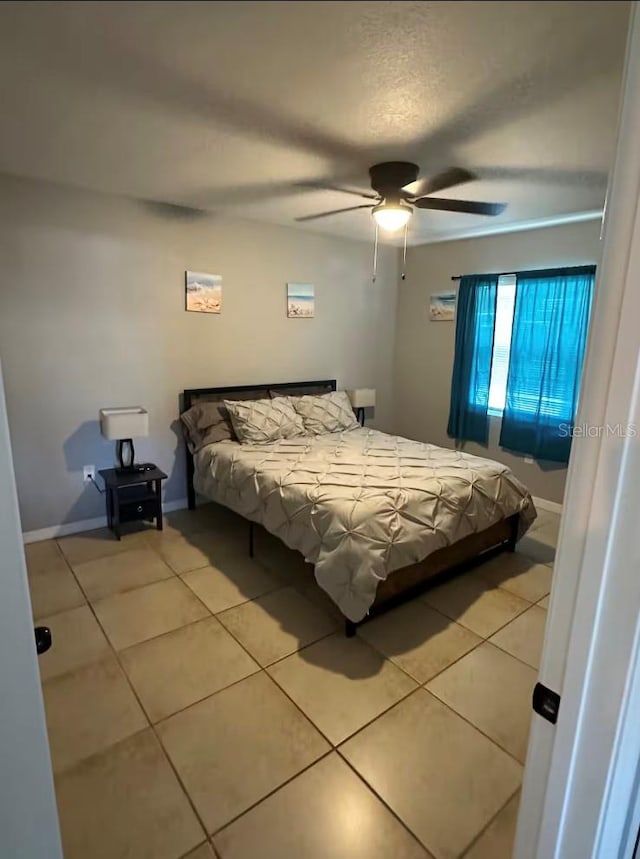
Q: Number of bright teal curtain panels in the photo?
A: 2